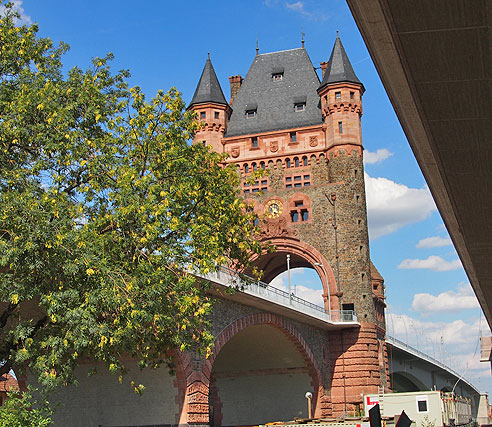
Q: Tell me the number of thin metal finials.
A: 4